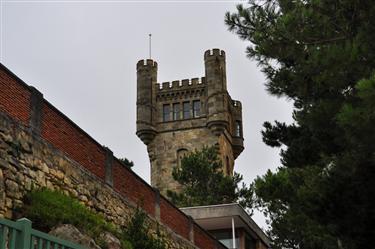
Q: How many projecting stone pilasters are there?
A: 4